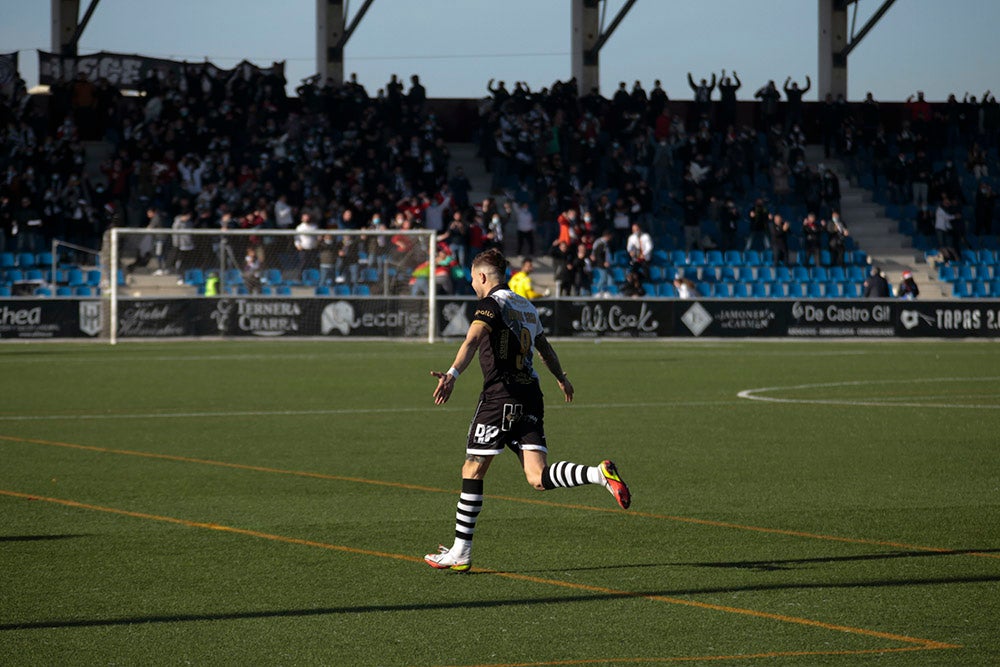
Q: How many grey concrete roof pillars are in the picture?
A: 4